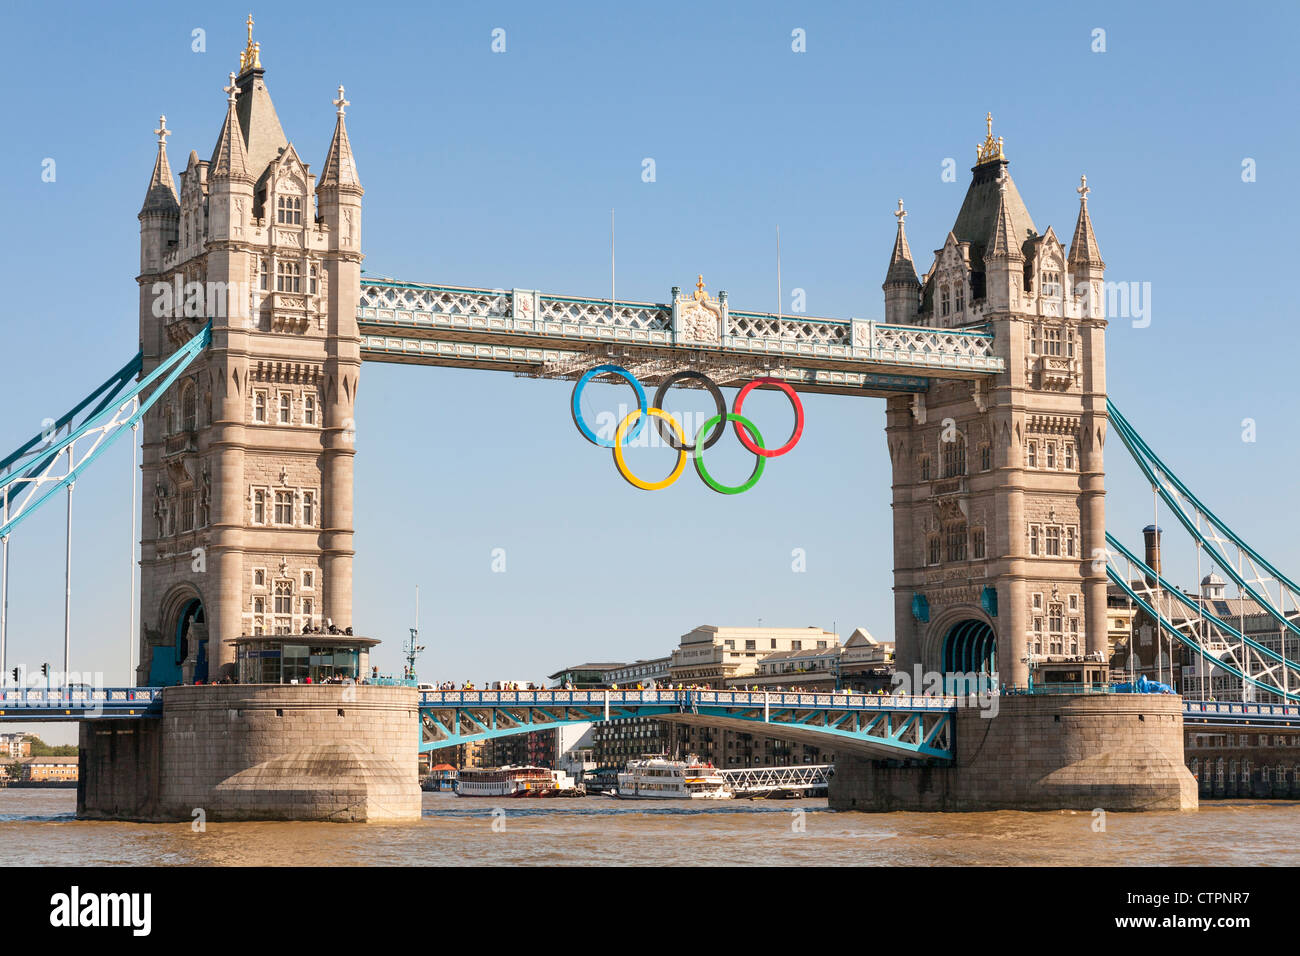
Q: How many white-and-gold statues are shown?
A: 1